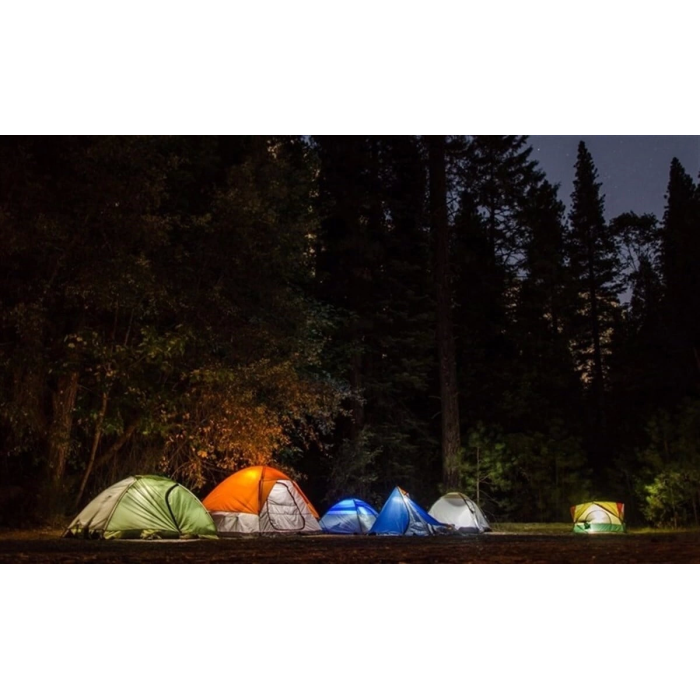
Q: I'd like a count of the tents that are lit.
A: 6